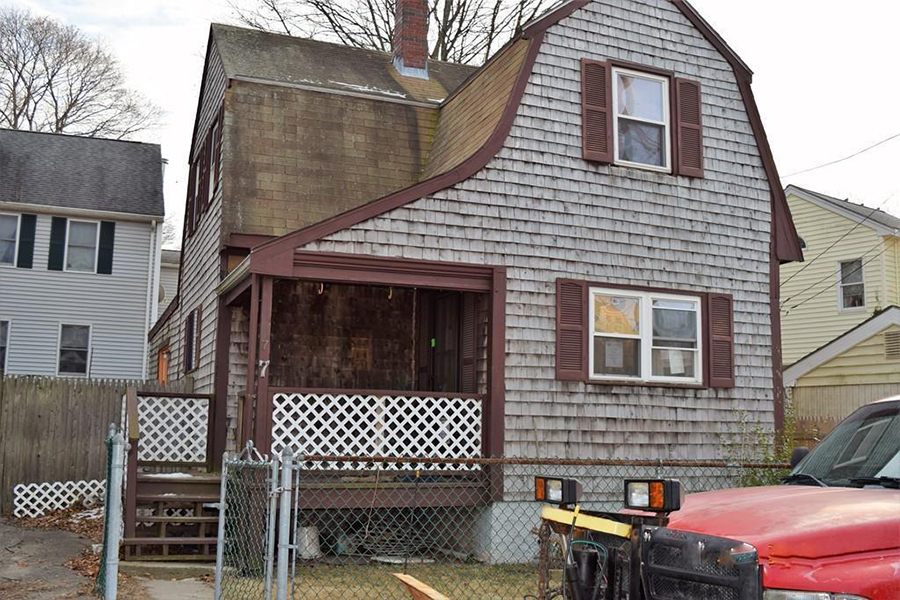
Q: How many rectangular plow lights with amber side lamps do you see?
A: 2